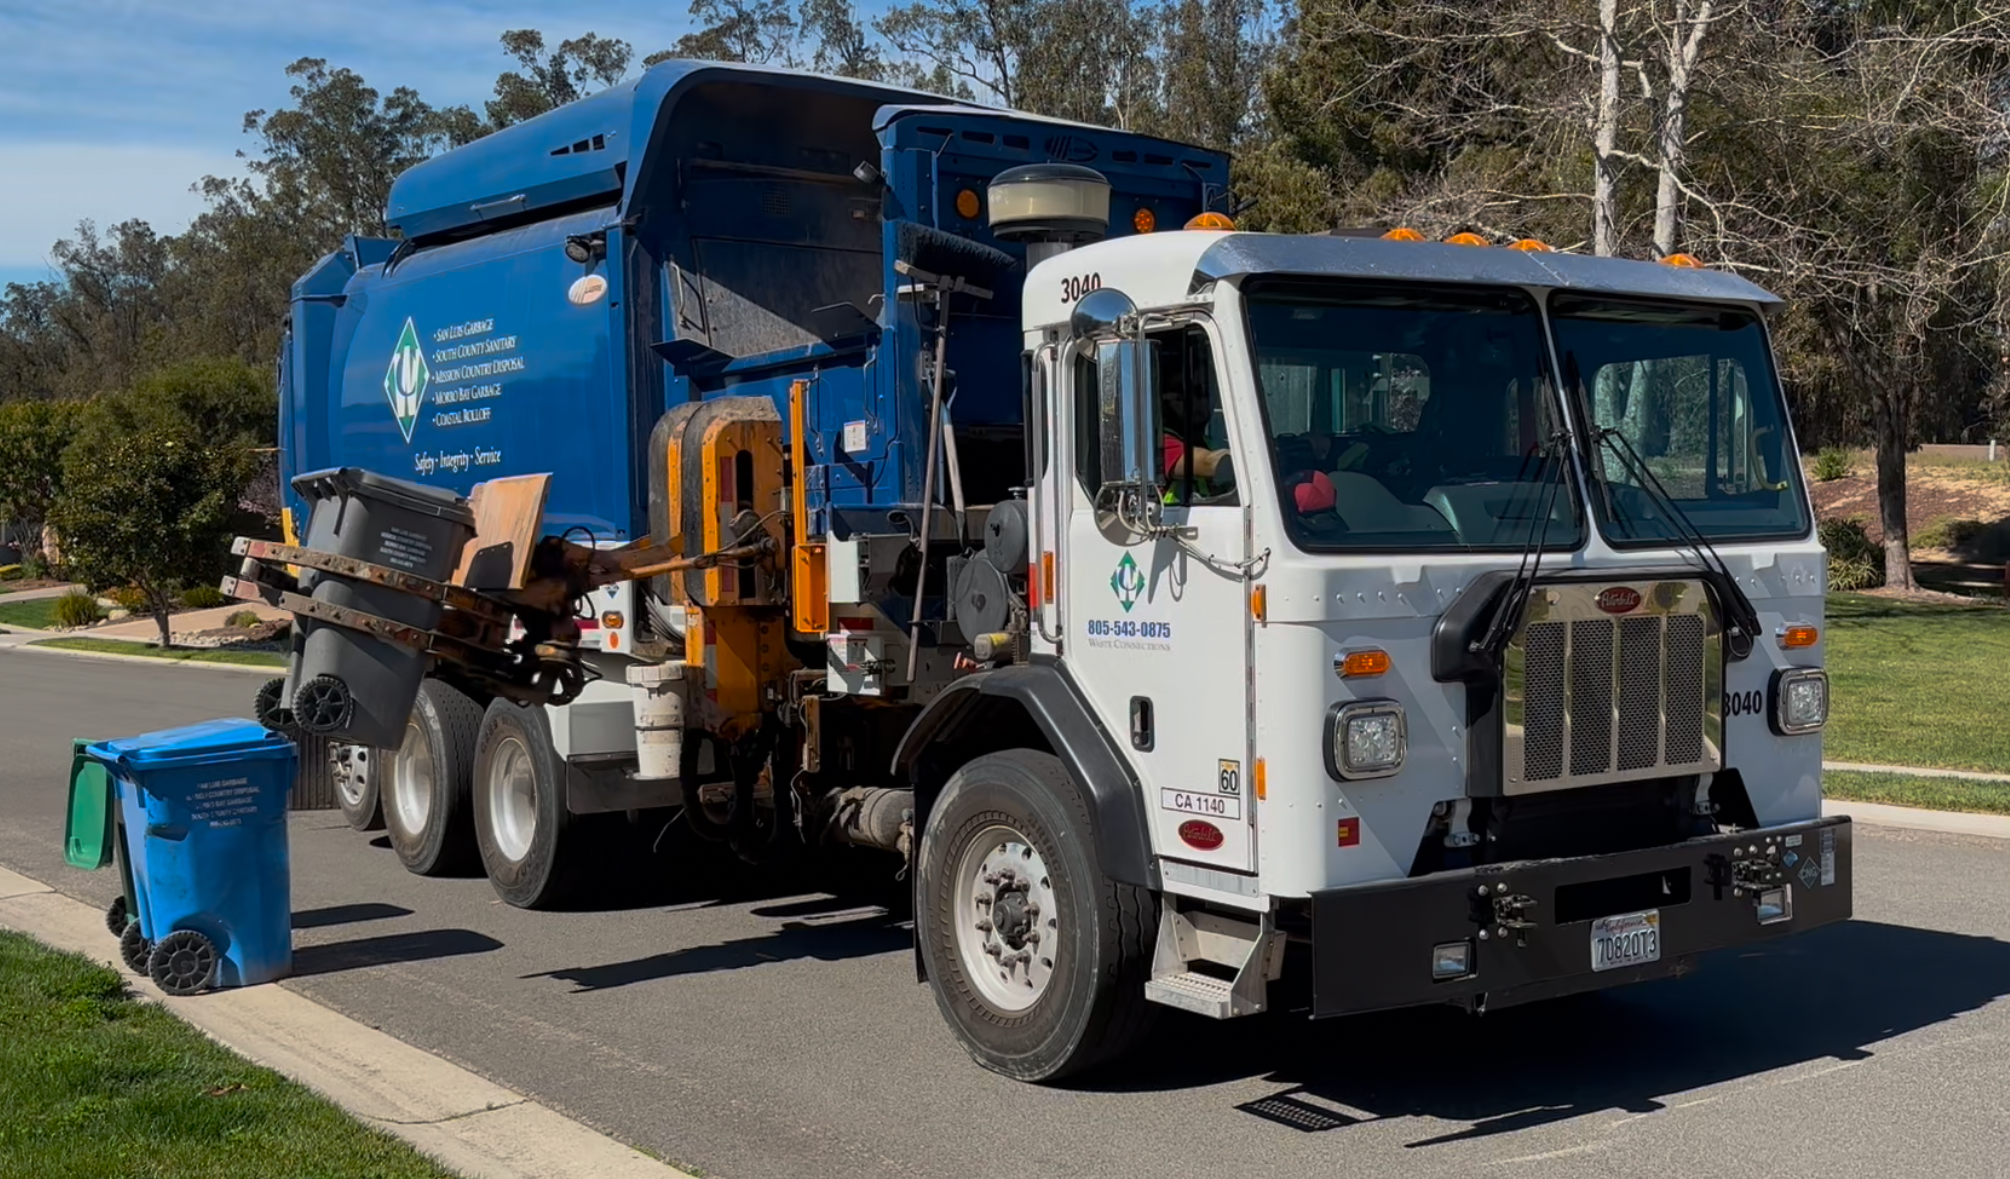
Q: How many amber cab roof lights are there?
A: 5